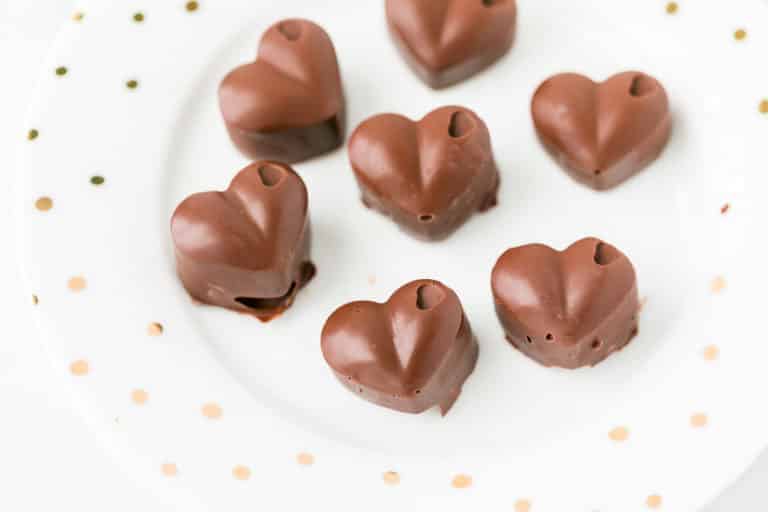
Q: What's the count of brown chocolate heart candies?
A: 7